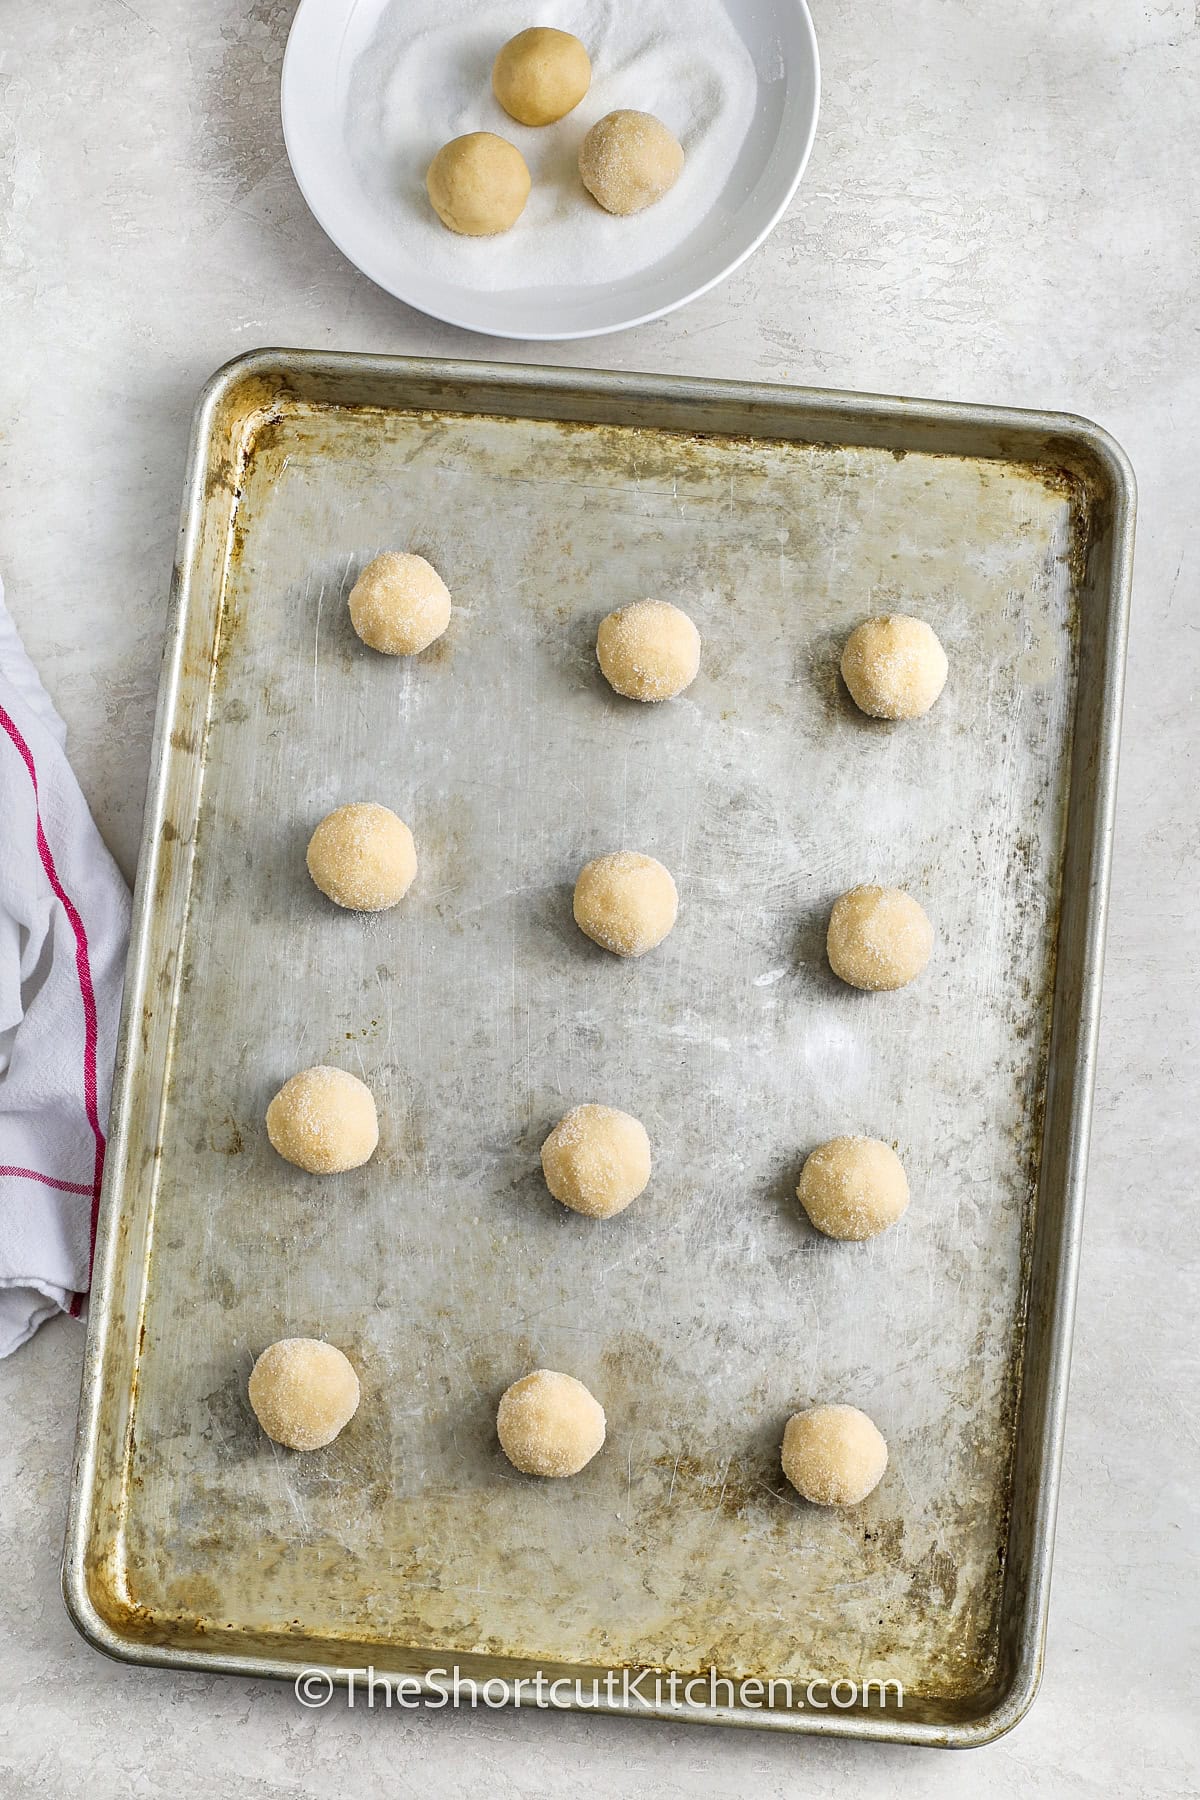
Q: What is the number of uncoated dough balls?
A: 2